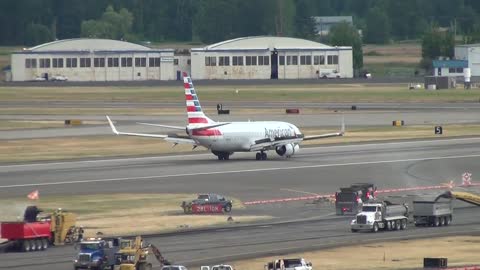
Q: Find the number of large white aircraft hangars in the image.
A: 2